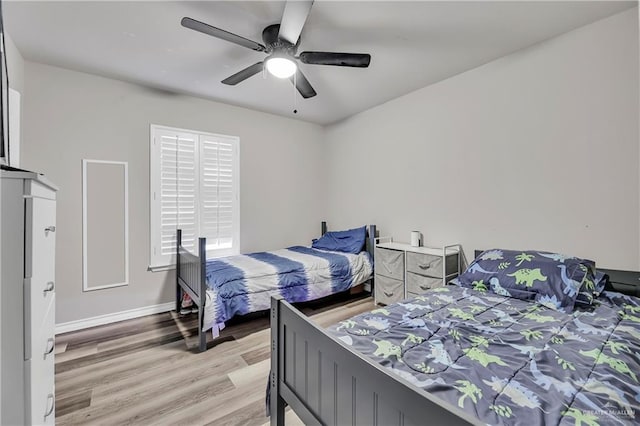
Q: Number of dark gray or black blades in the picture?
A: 4